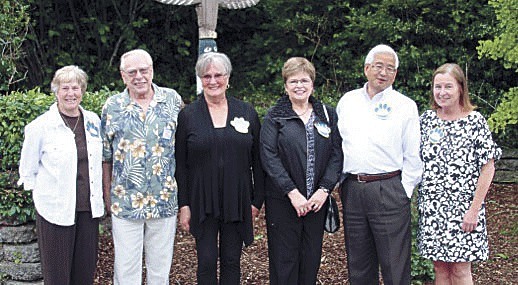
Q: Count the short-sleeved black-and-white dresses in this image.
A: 1